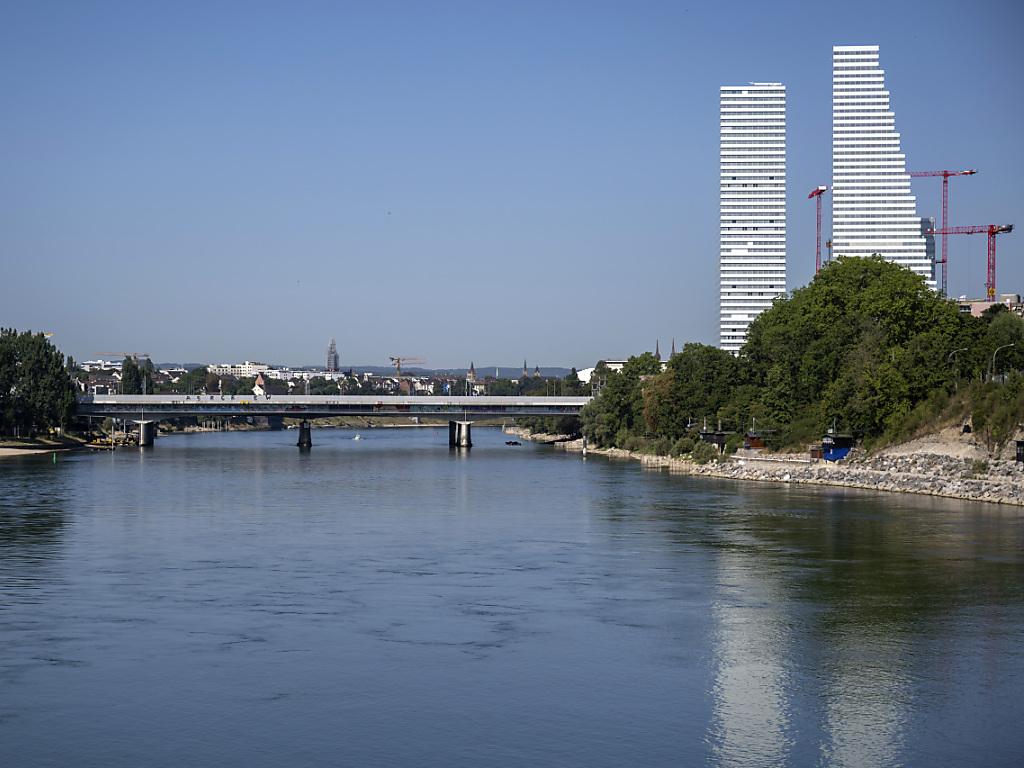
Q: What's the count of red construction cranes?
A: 3